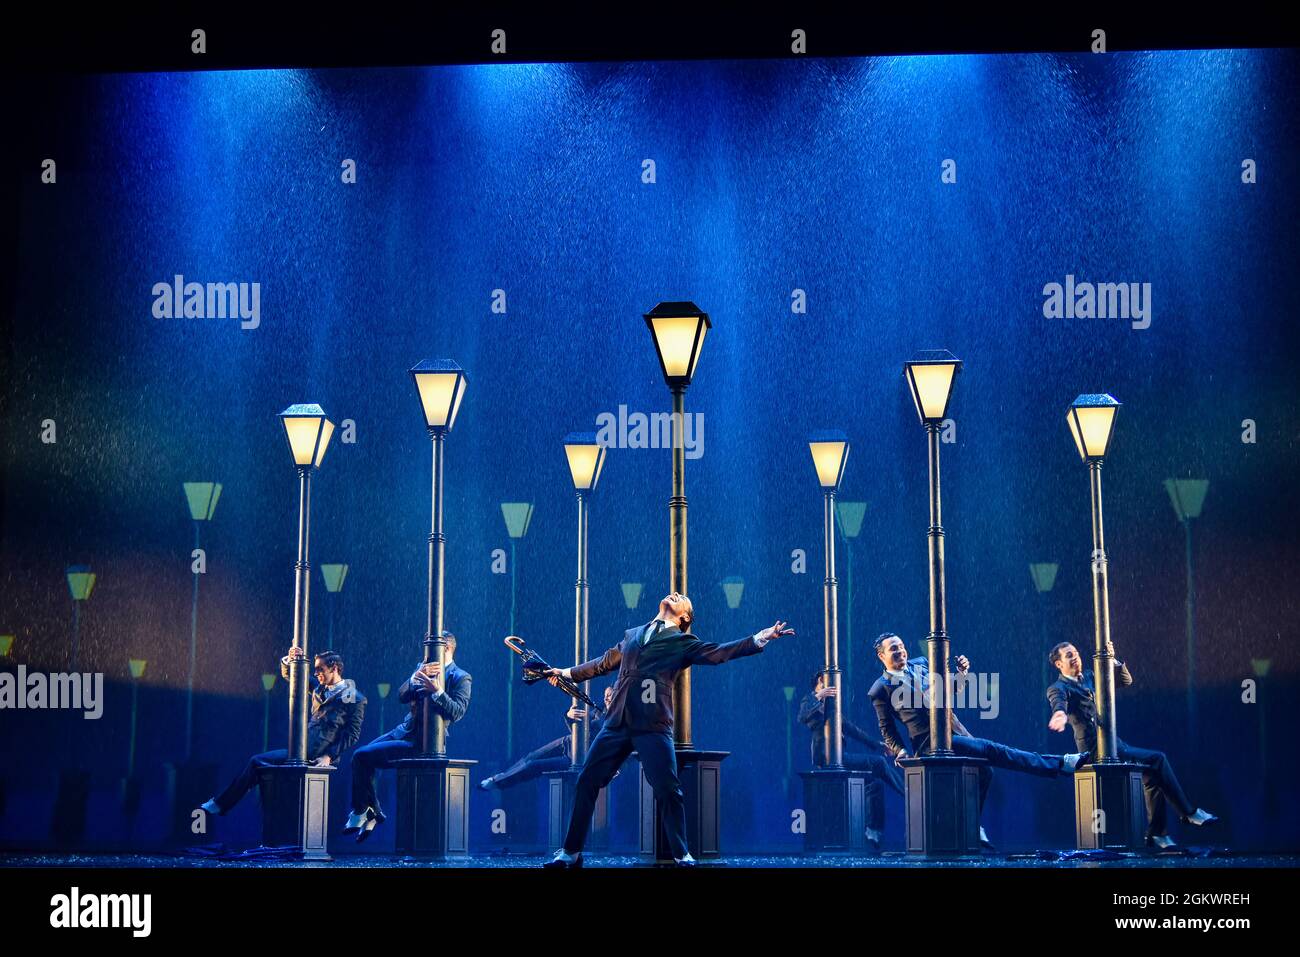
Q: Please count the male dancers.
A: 7